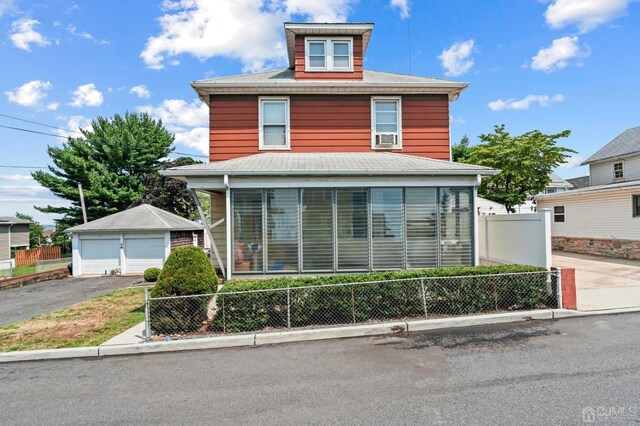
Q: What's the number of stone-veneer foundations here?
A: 1